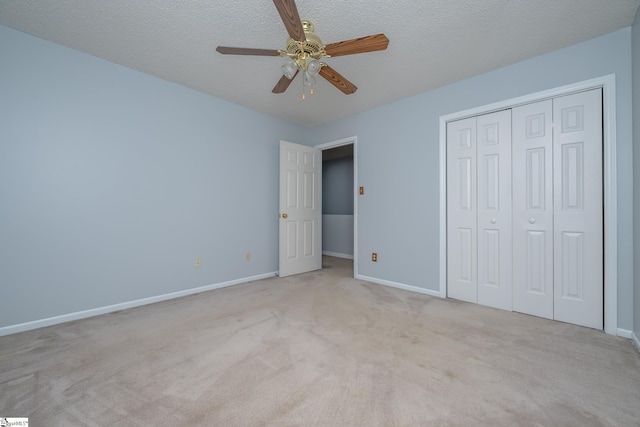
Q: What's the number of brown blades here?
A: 5